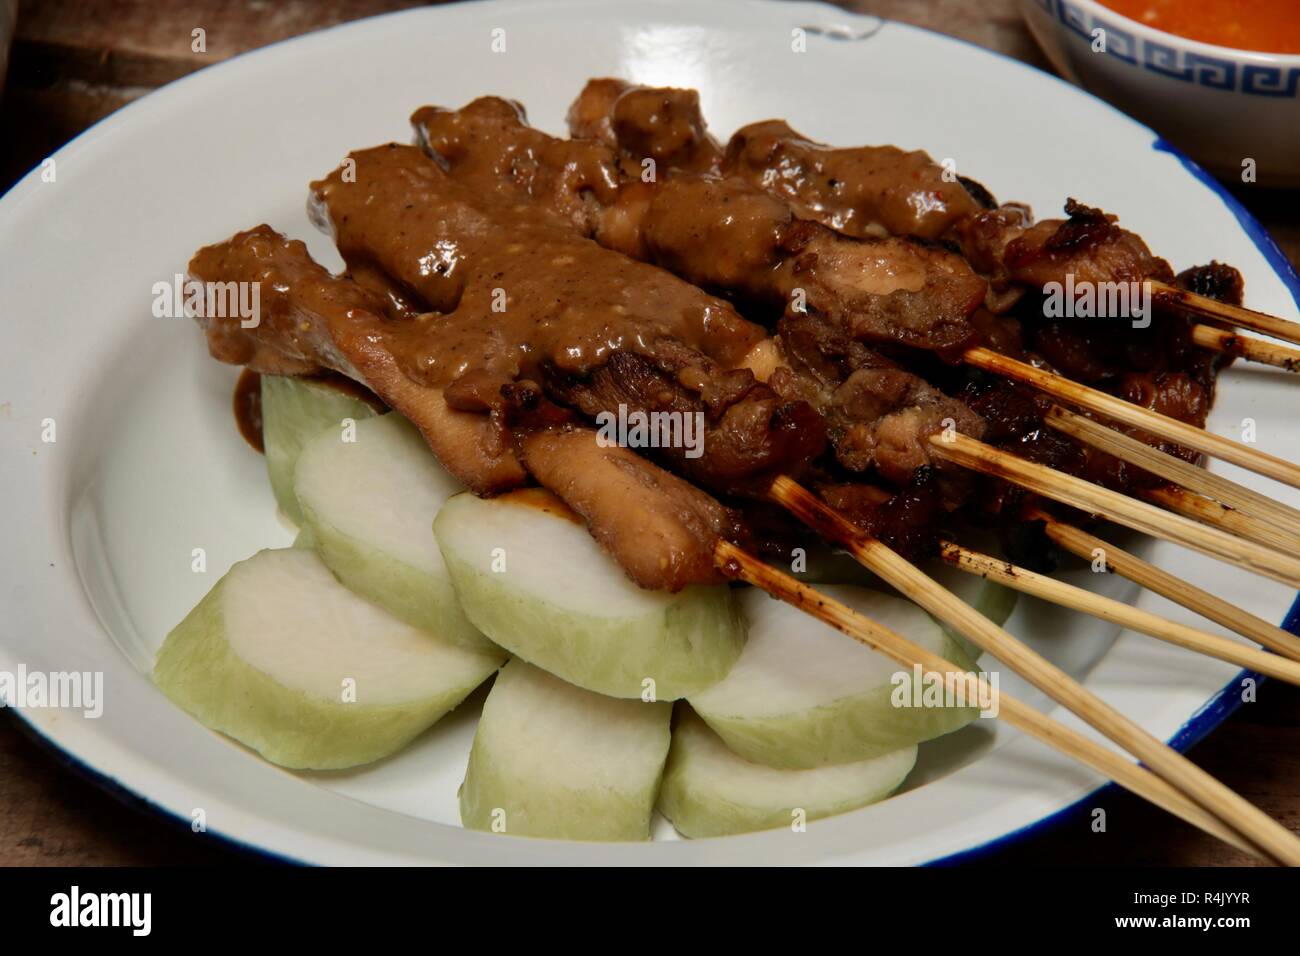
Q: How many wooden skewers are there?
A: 10